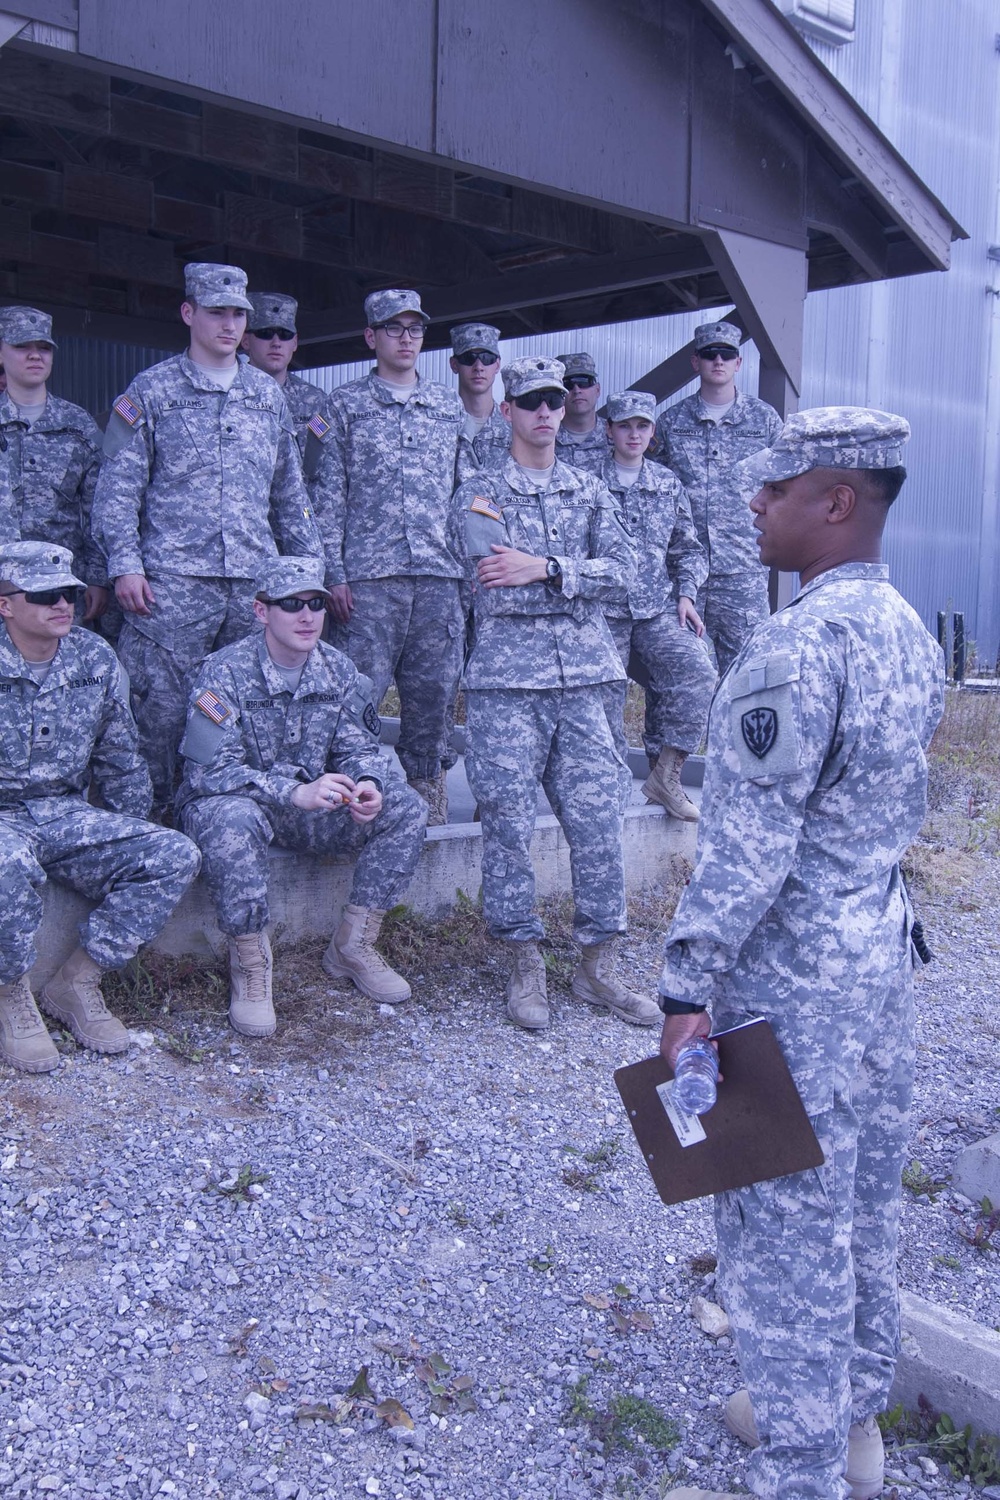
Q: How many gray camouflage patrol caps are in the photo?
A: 12